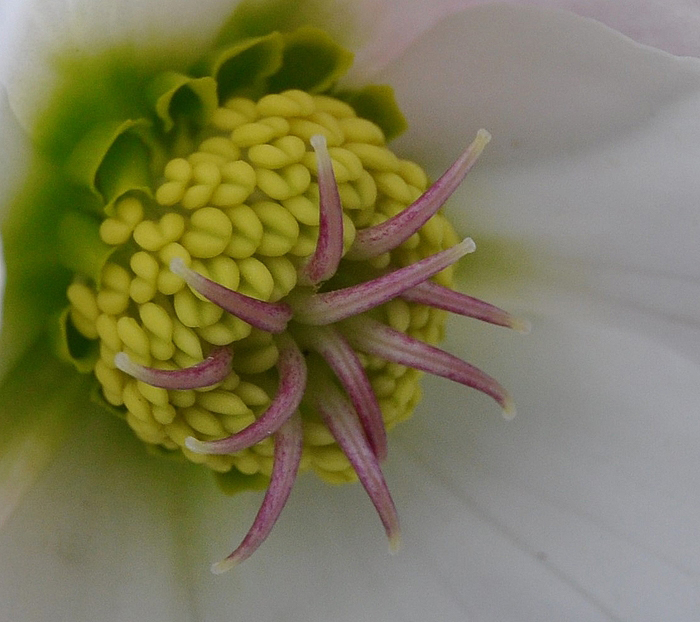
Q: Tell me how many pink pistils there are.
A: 11